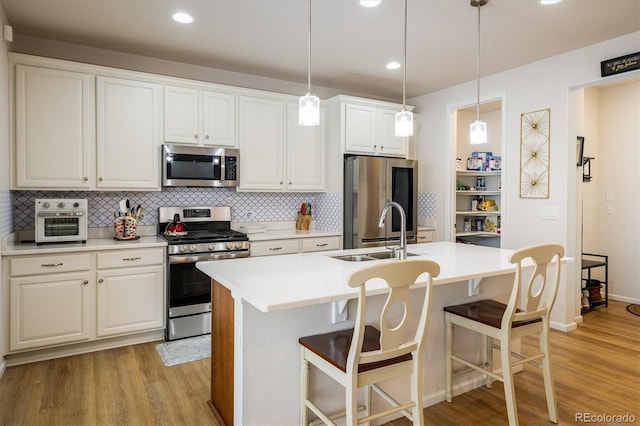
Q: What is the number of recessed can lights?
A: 4